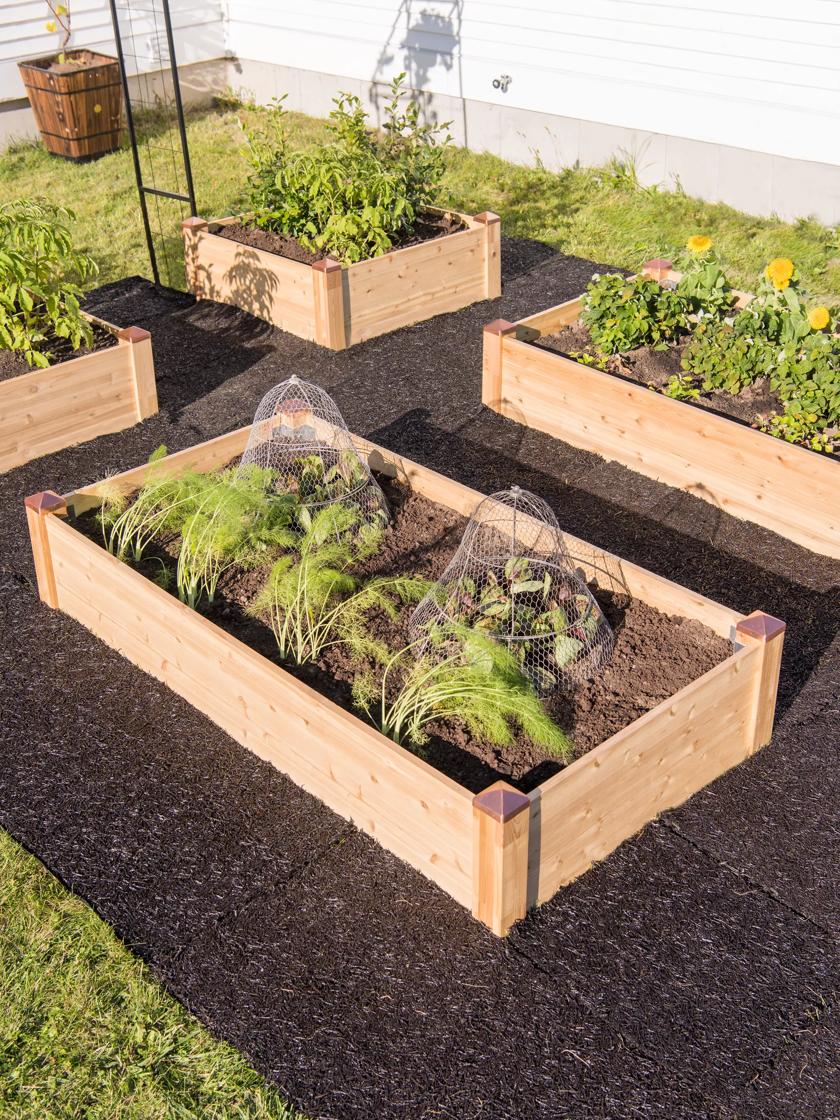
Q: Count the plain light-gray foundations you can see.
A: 1